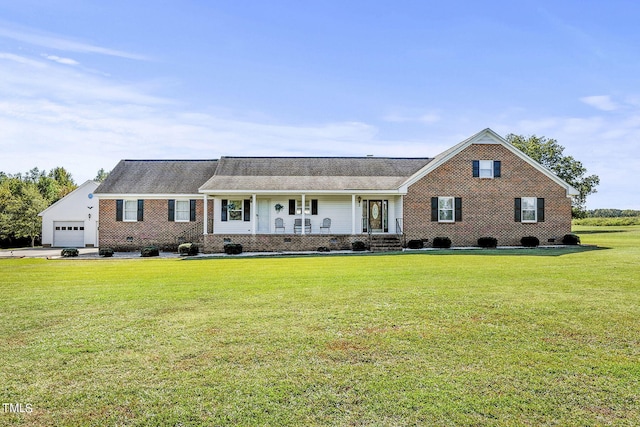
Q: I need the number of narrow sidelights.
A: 2